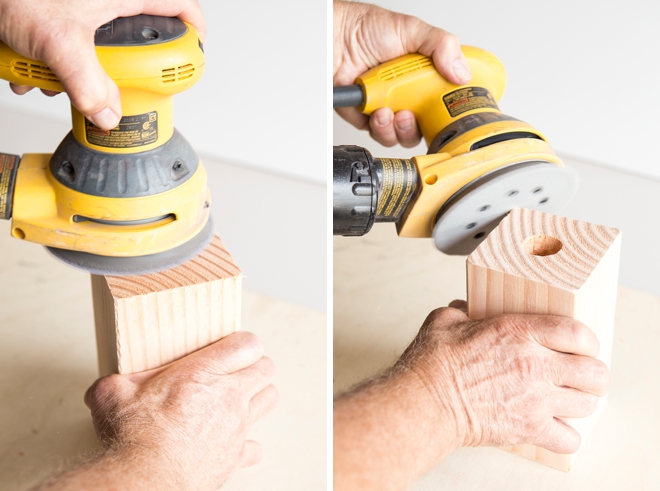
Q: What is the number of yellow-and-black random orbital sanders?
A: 2